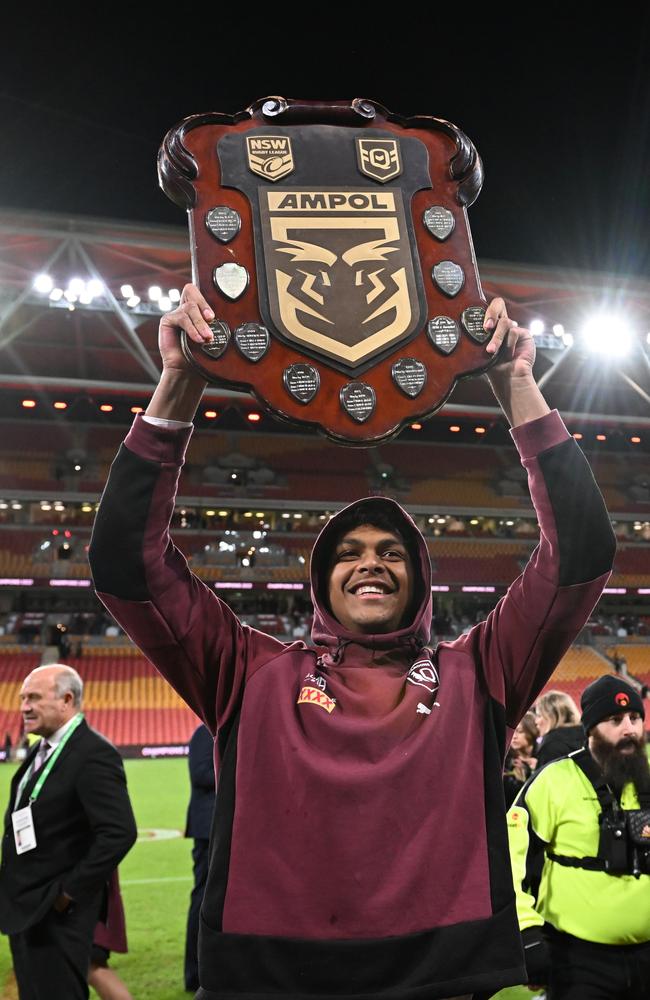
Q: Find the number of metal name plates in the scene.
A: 11